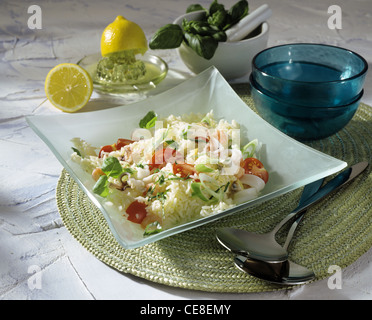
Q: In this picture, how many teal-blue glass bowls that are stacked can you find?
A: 2